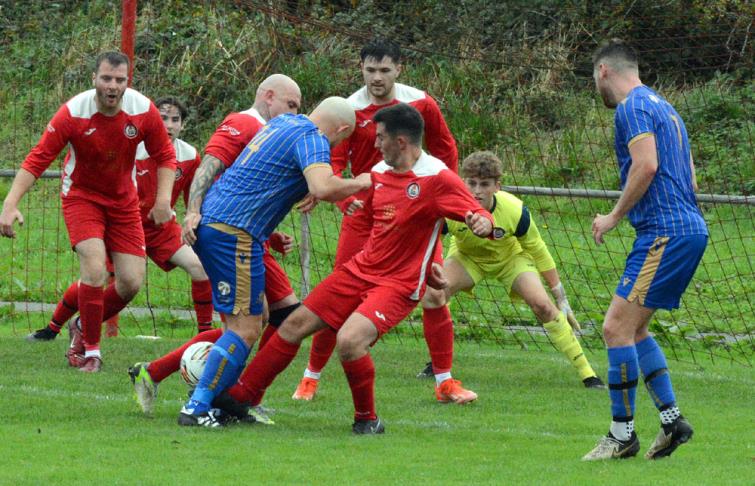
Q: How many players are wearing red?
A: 5